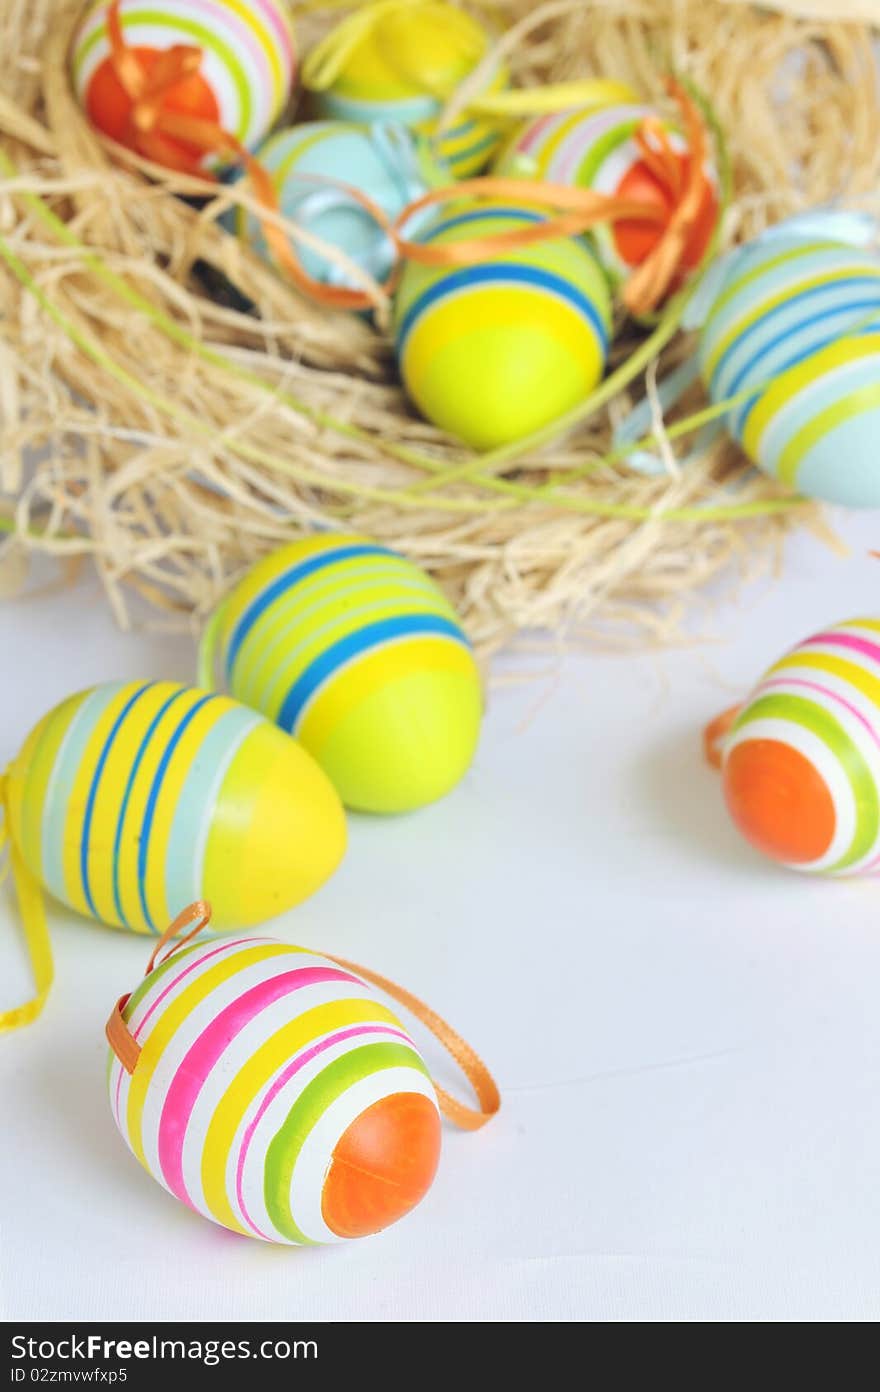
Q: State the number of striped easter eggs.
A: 10